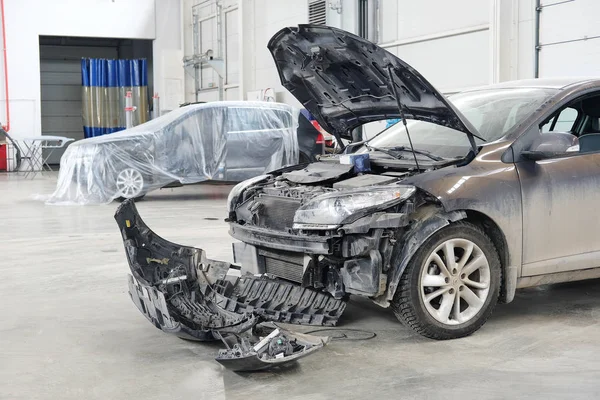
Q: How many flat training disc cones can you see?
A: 0